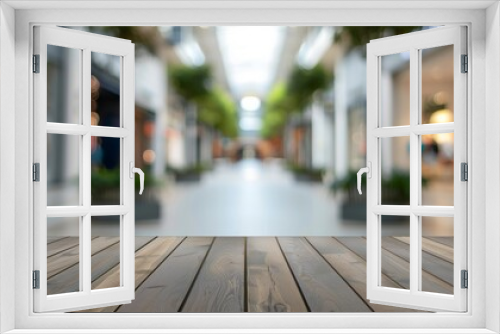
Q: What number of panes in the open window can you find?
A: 12